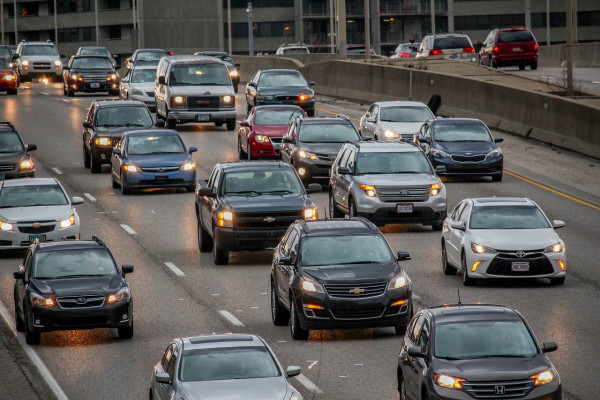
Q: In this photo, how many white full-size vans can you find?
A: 1